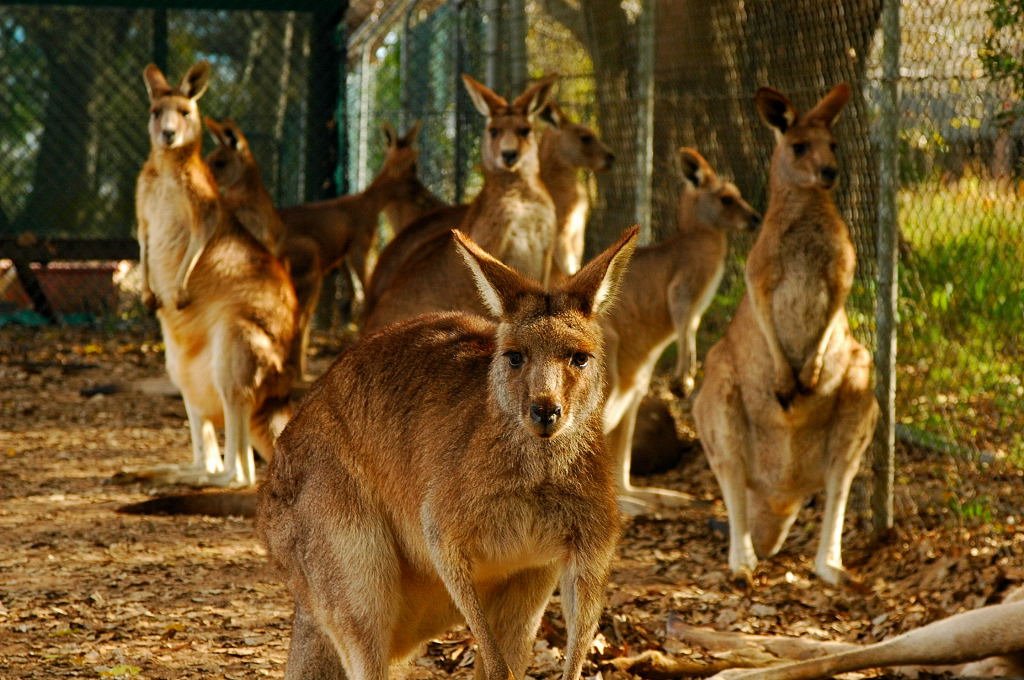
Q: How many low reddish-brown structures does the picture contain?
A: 1